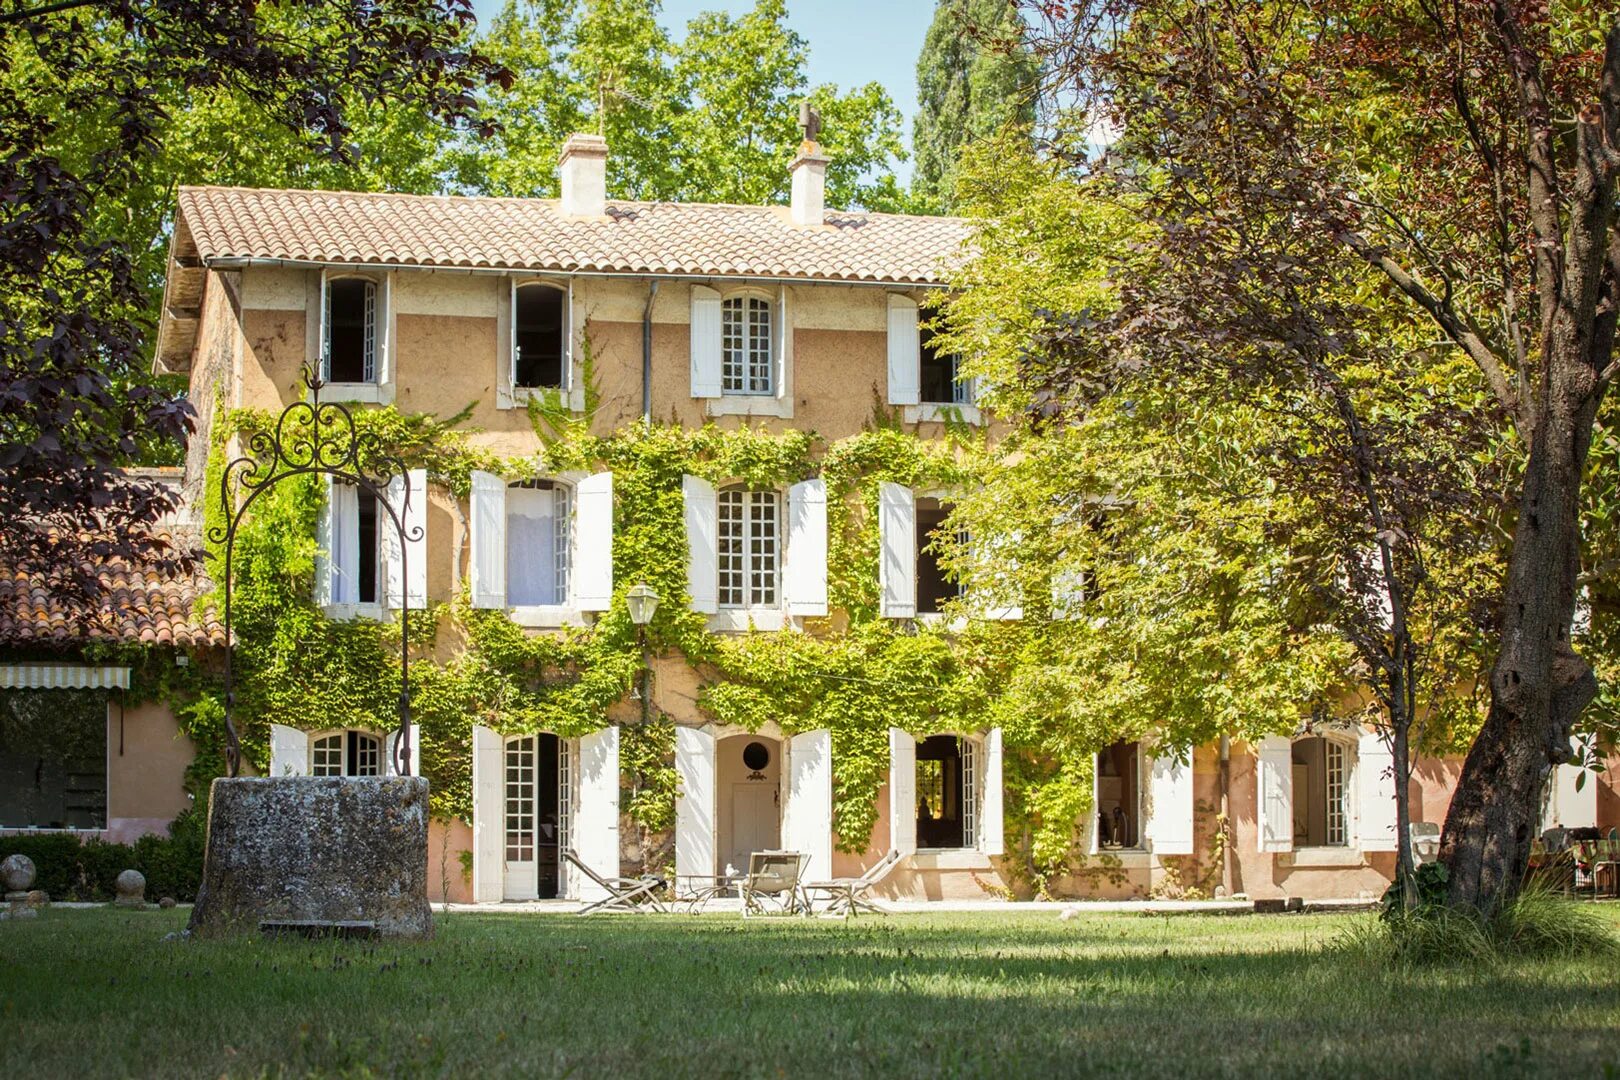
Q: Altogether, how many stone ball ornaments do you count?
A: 2